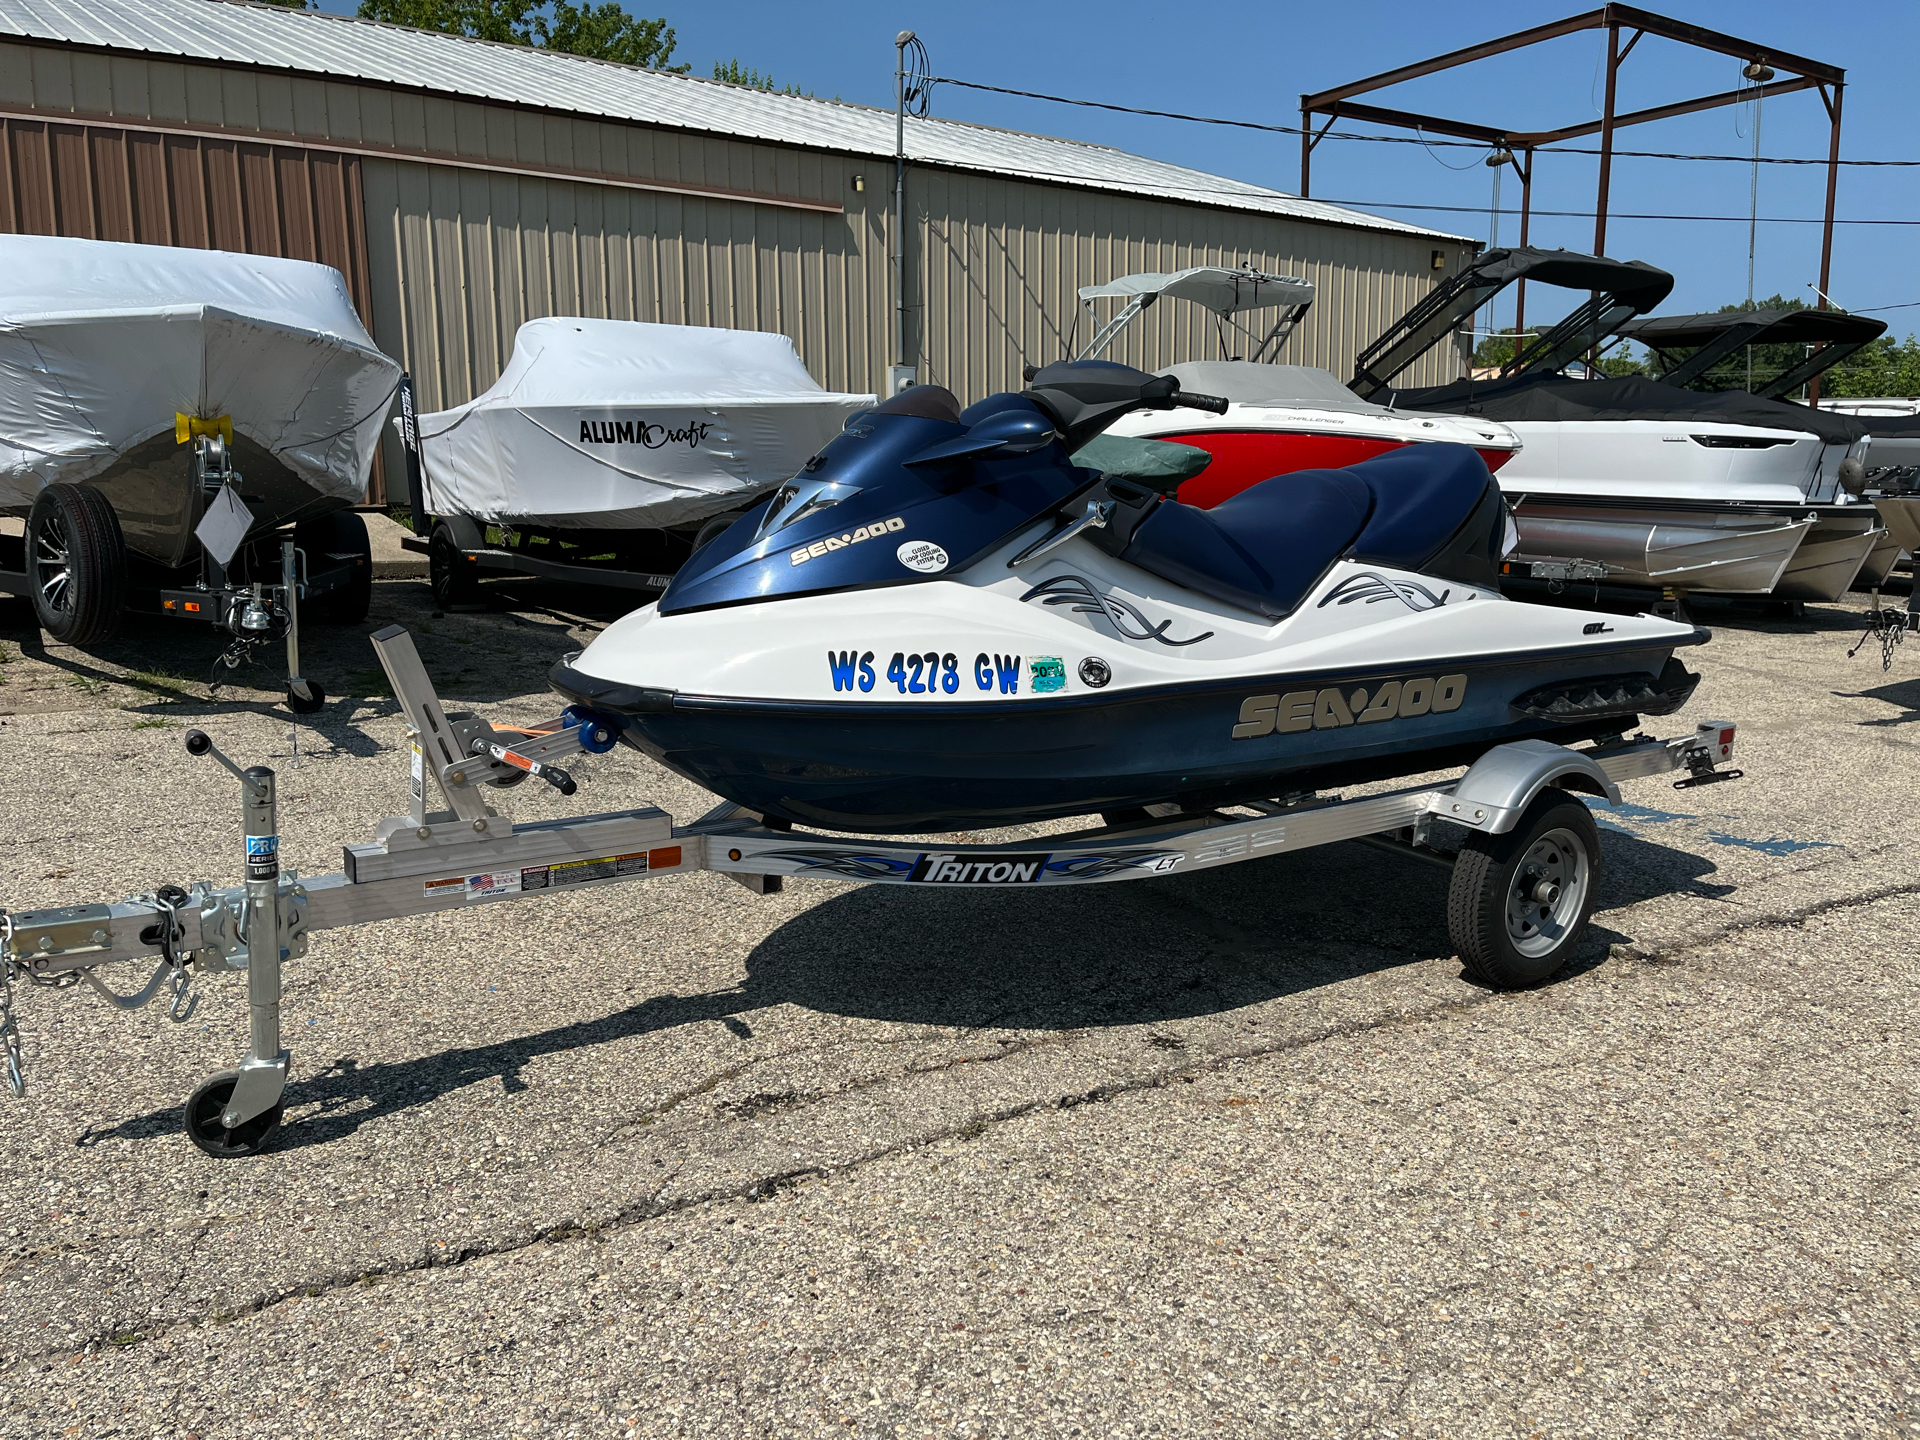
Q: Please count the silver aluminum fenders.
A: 1